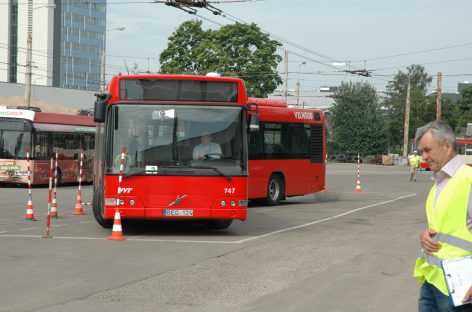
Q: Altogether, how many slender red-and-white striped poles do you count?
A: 6